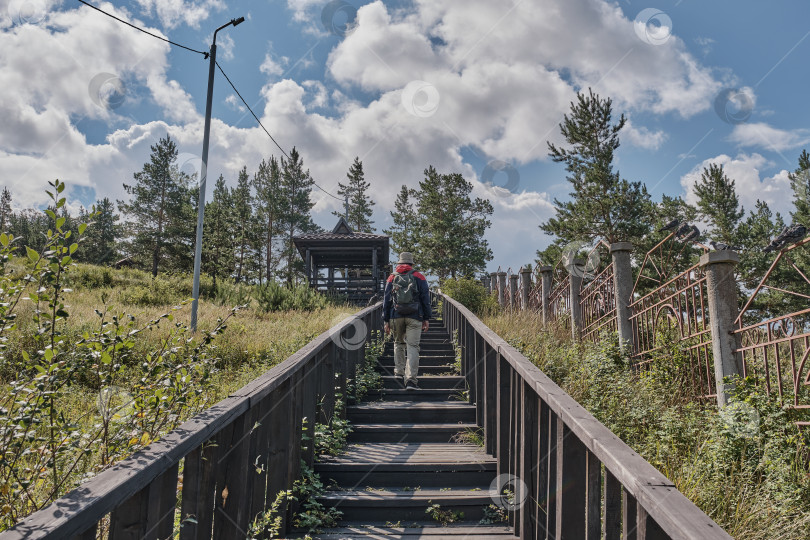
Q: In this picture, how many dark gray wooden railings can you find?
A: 2